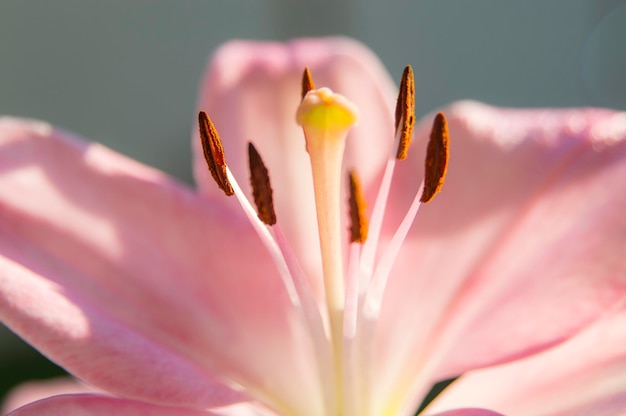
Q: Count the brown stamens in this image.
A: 6